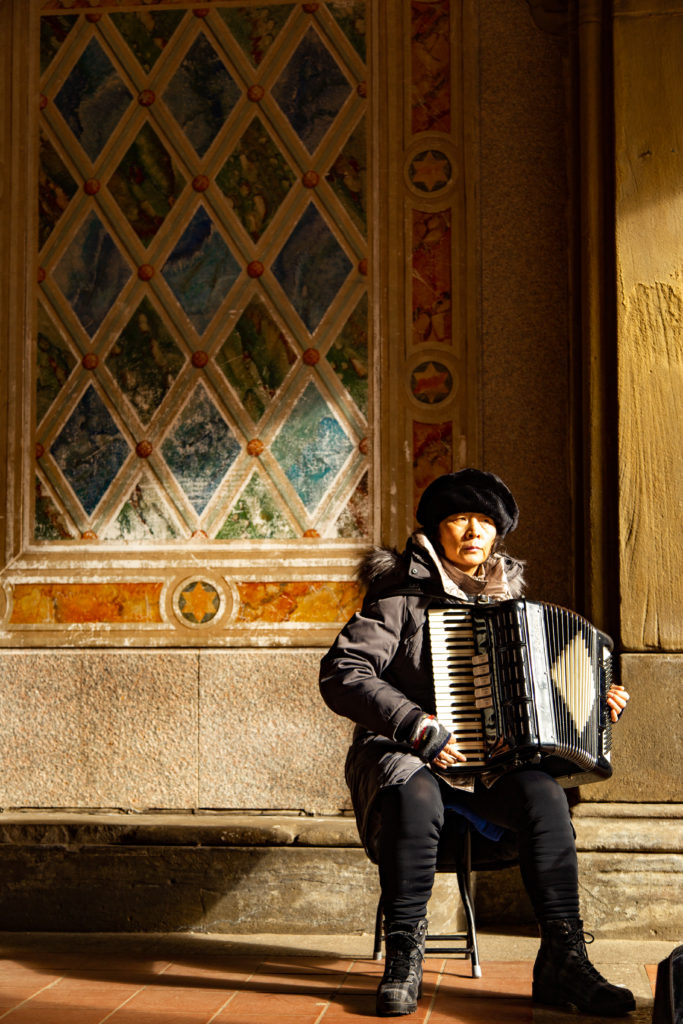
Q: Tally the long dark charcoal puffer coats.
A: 1